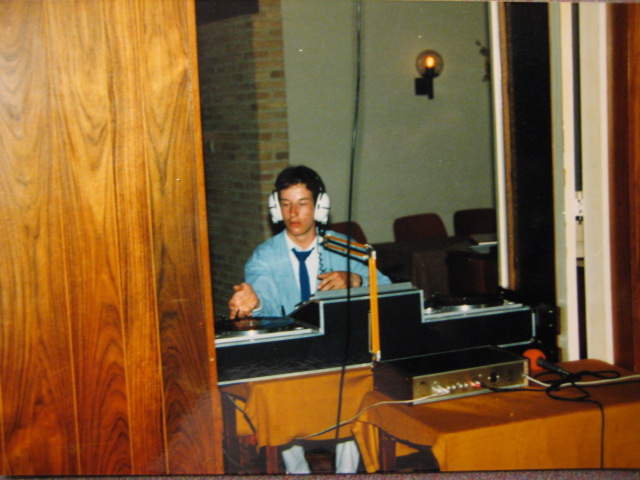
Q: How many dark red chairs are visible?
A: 3